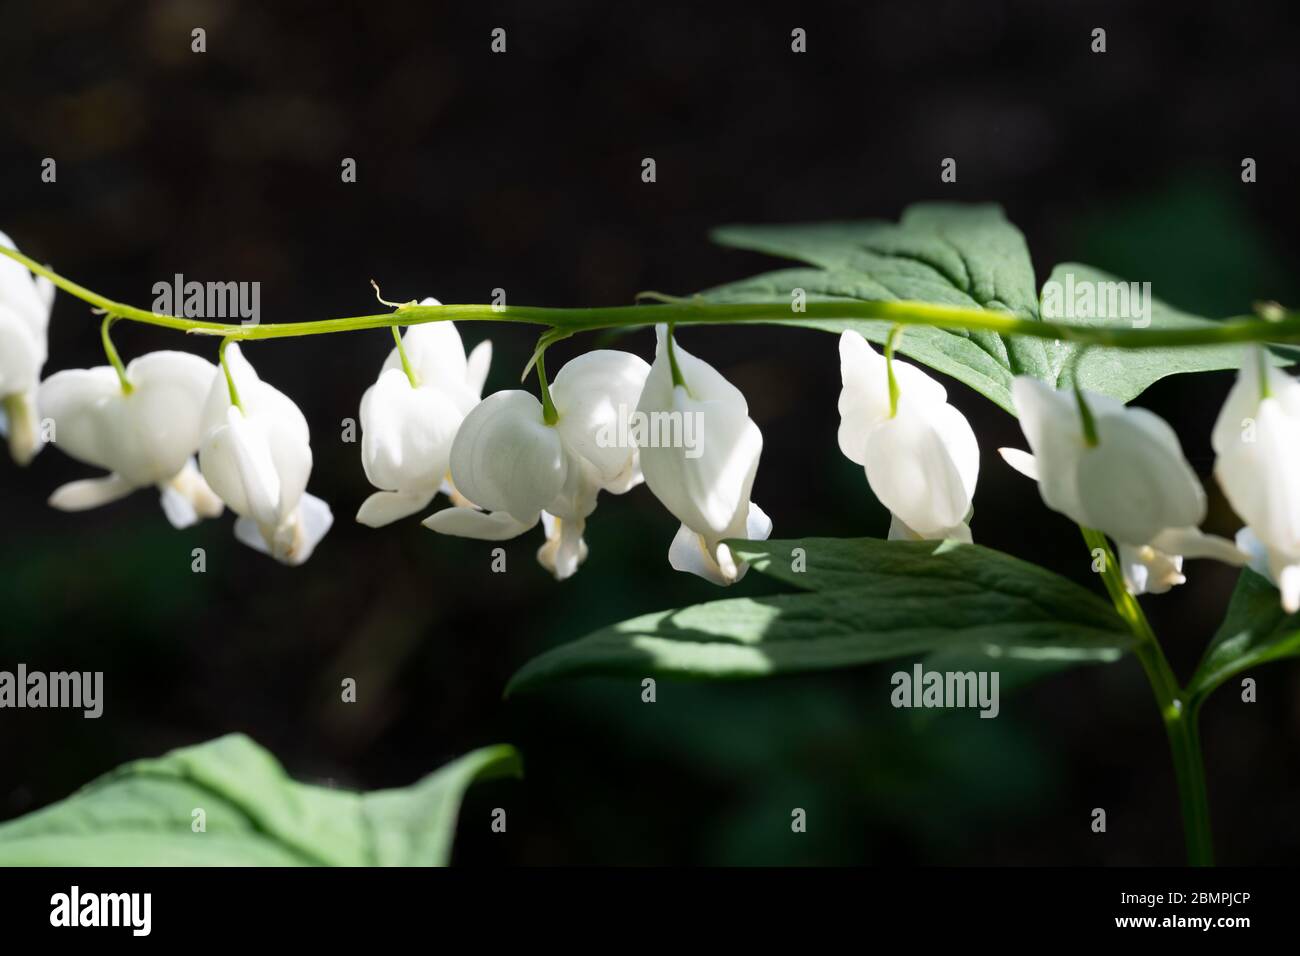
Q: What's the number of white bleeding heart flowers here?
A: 9